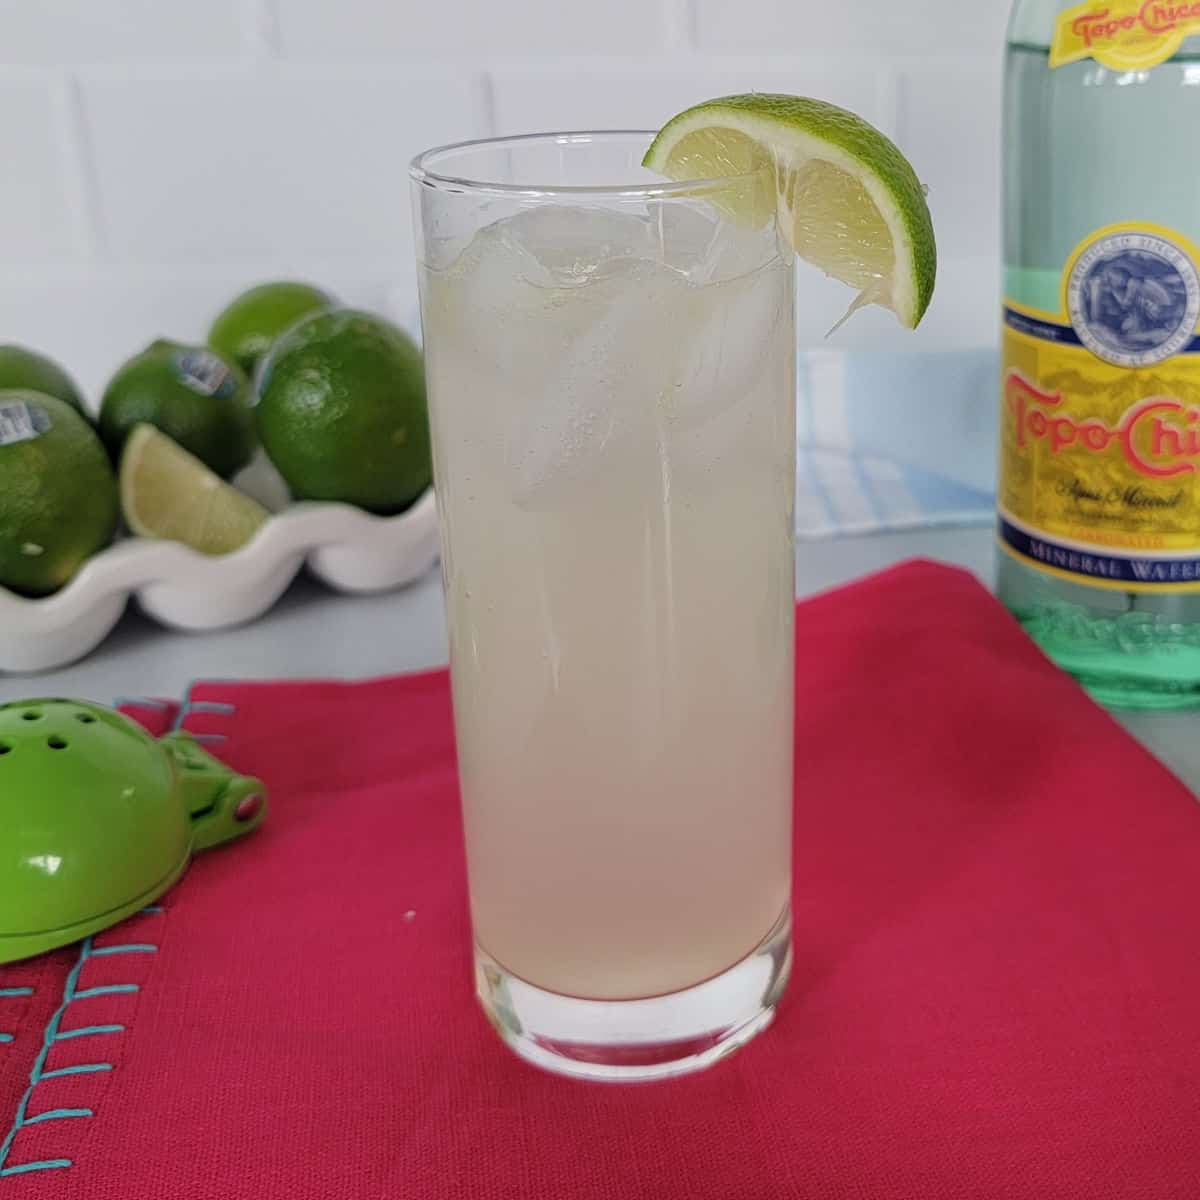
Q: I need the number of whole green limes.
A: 5